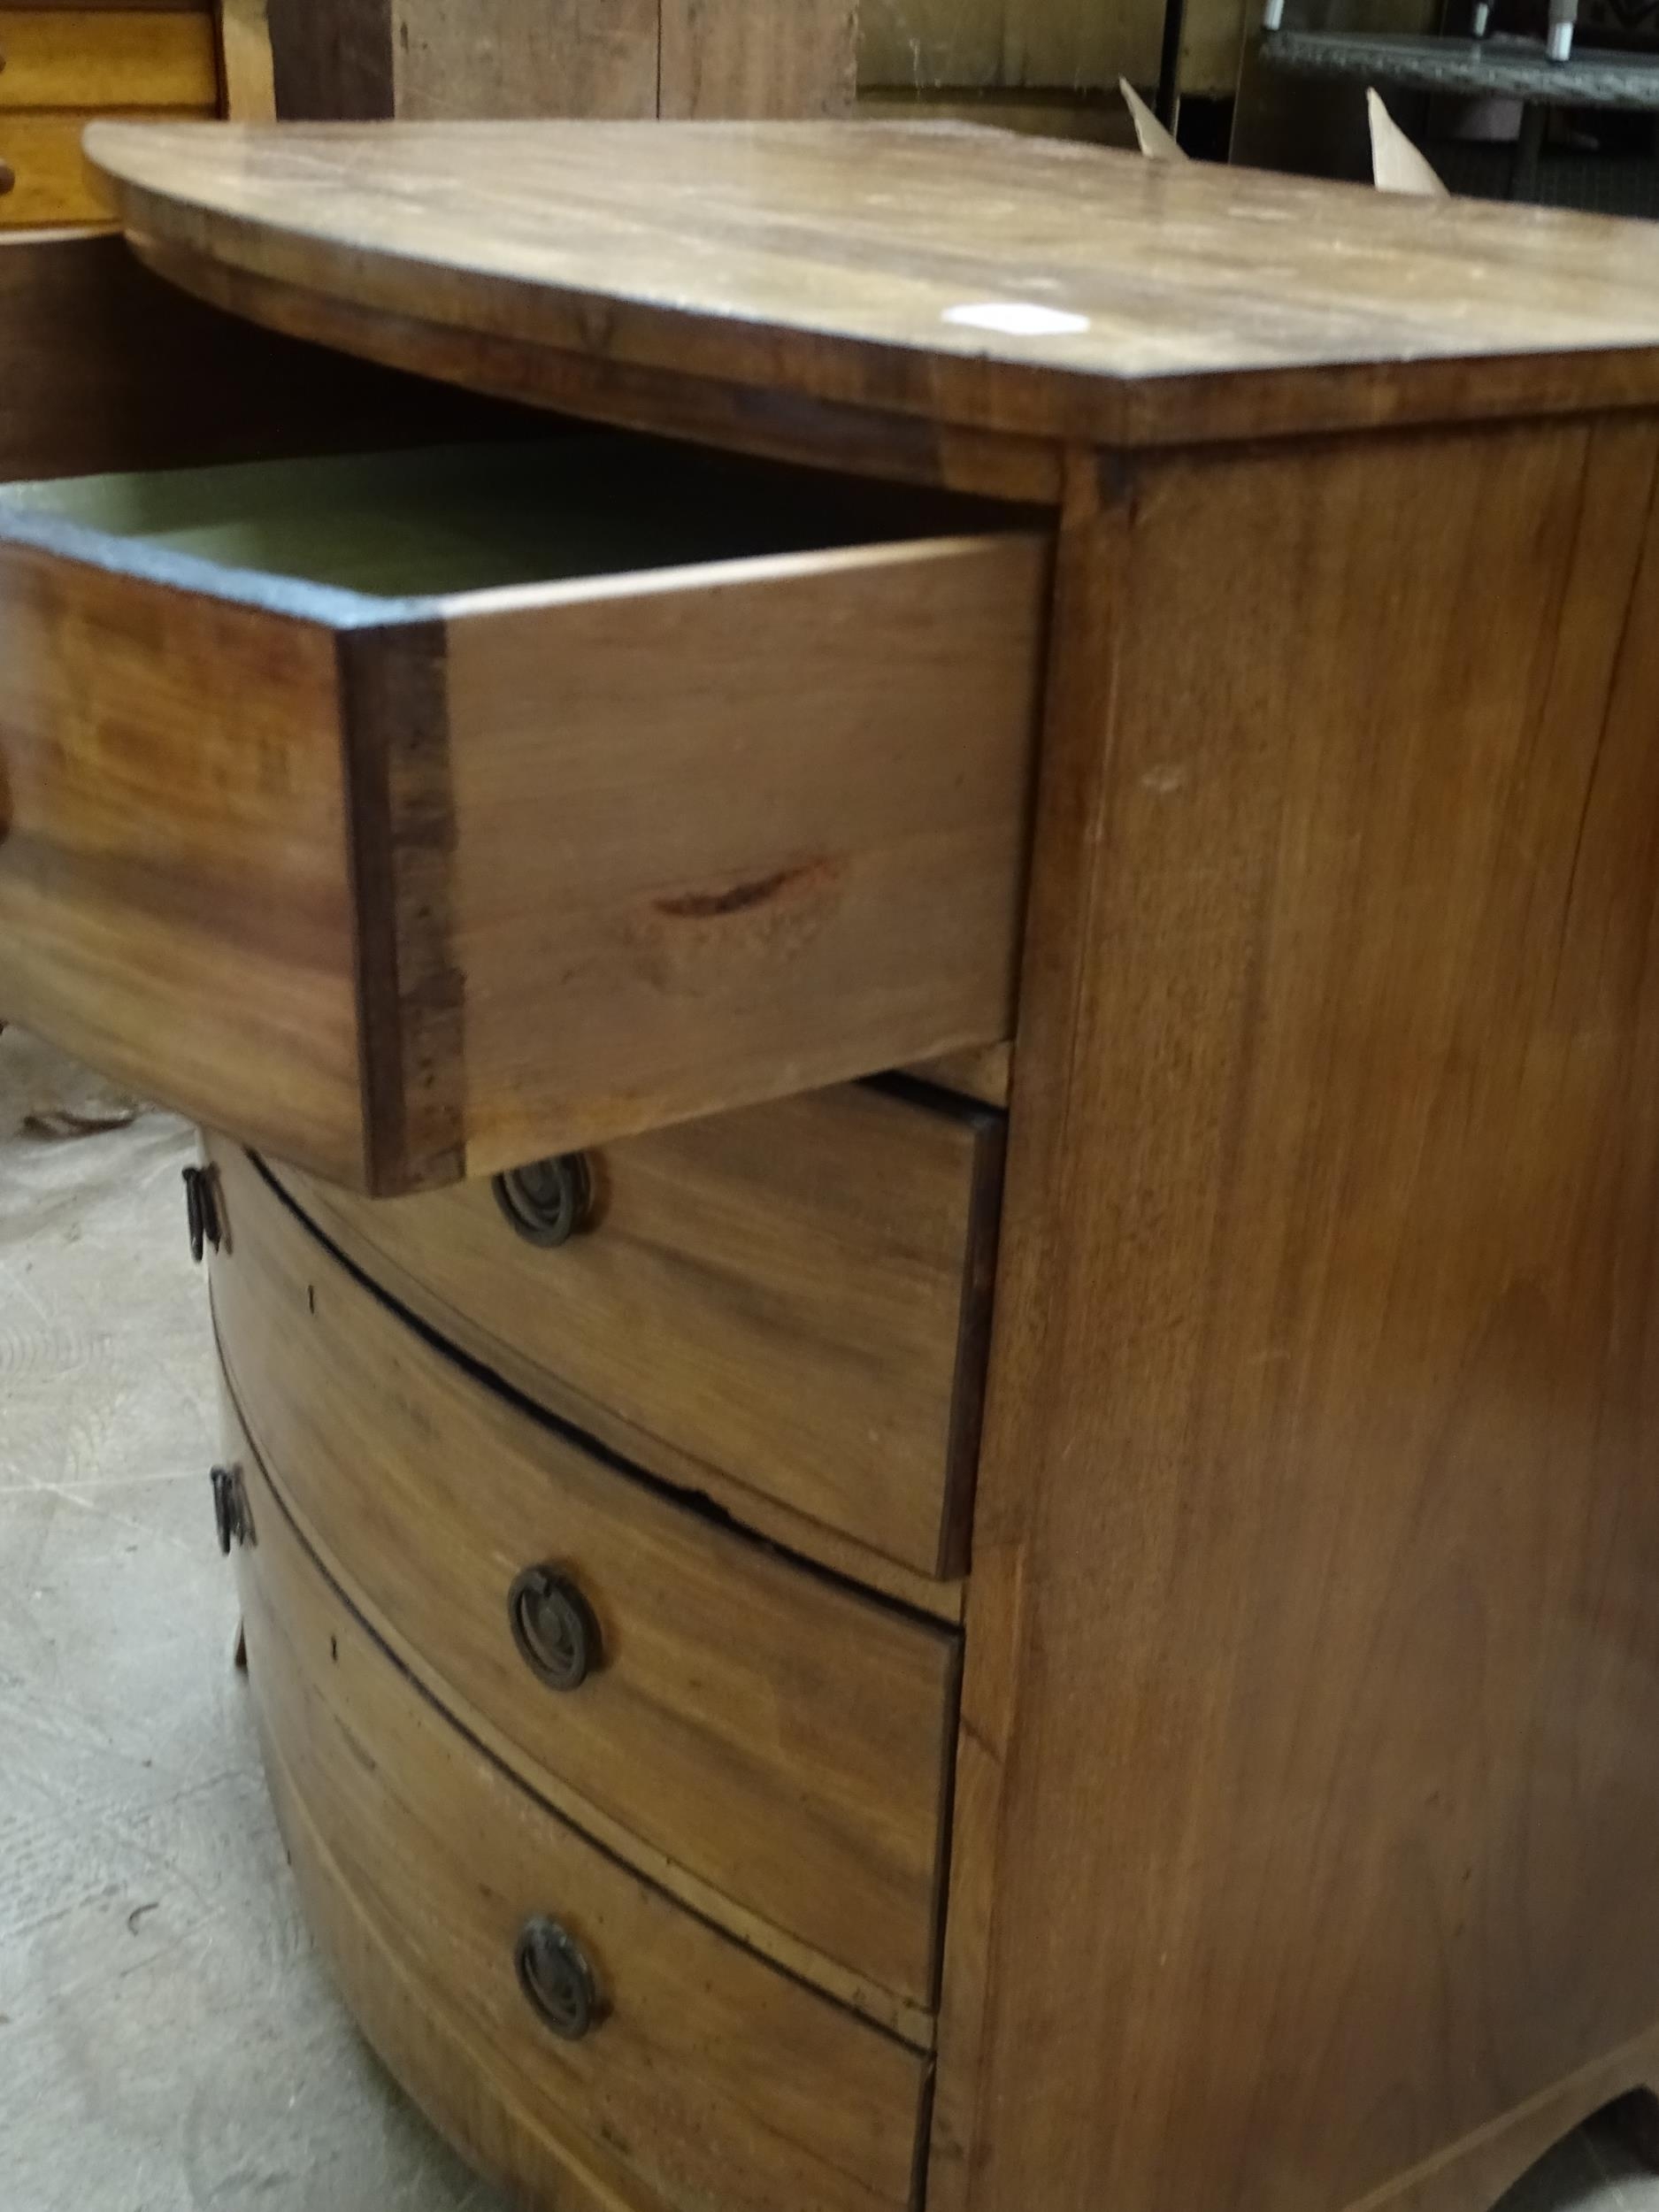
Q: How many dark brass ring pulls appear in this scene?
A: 5